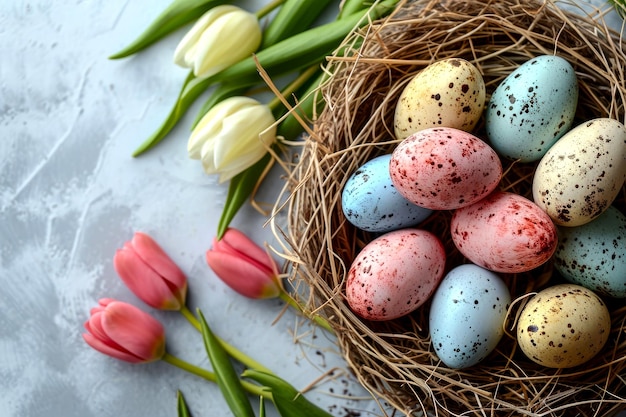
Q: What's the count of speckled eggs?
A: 10